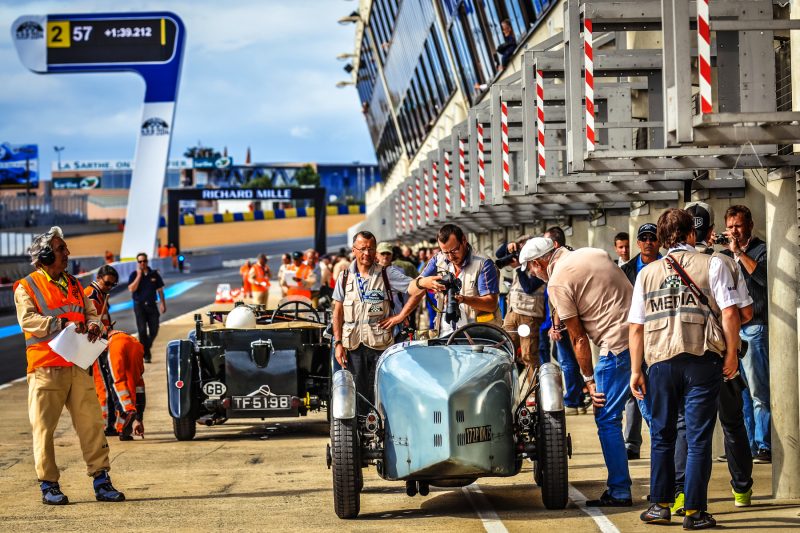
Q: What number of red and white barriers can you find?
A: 13